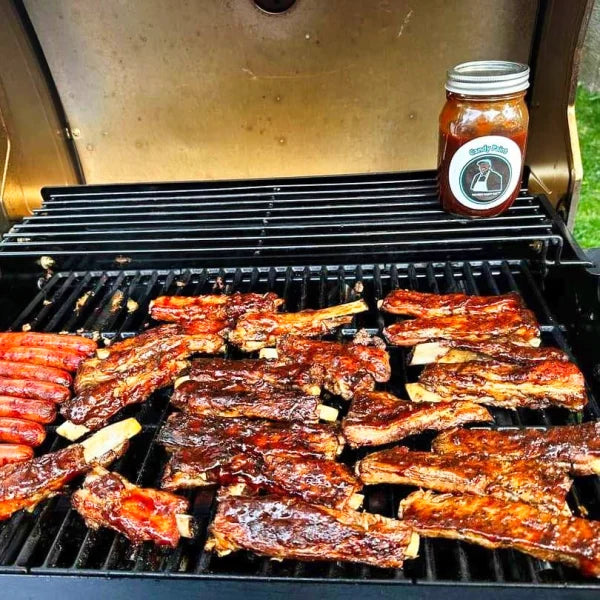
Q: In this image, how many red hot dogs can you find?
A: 7